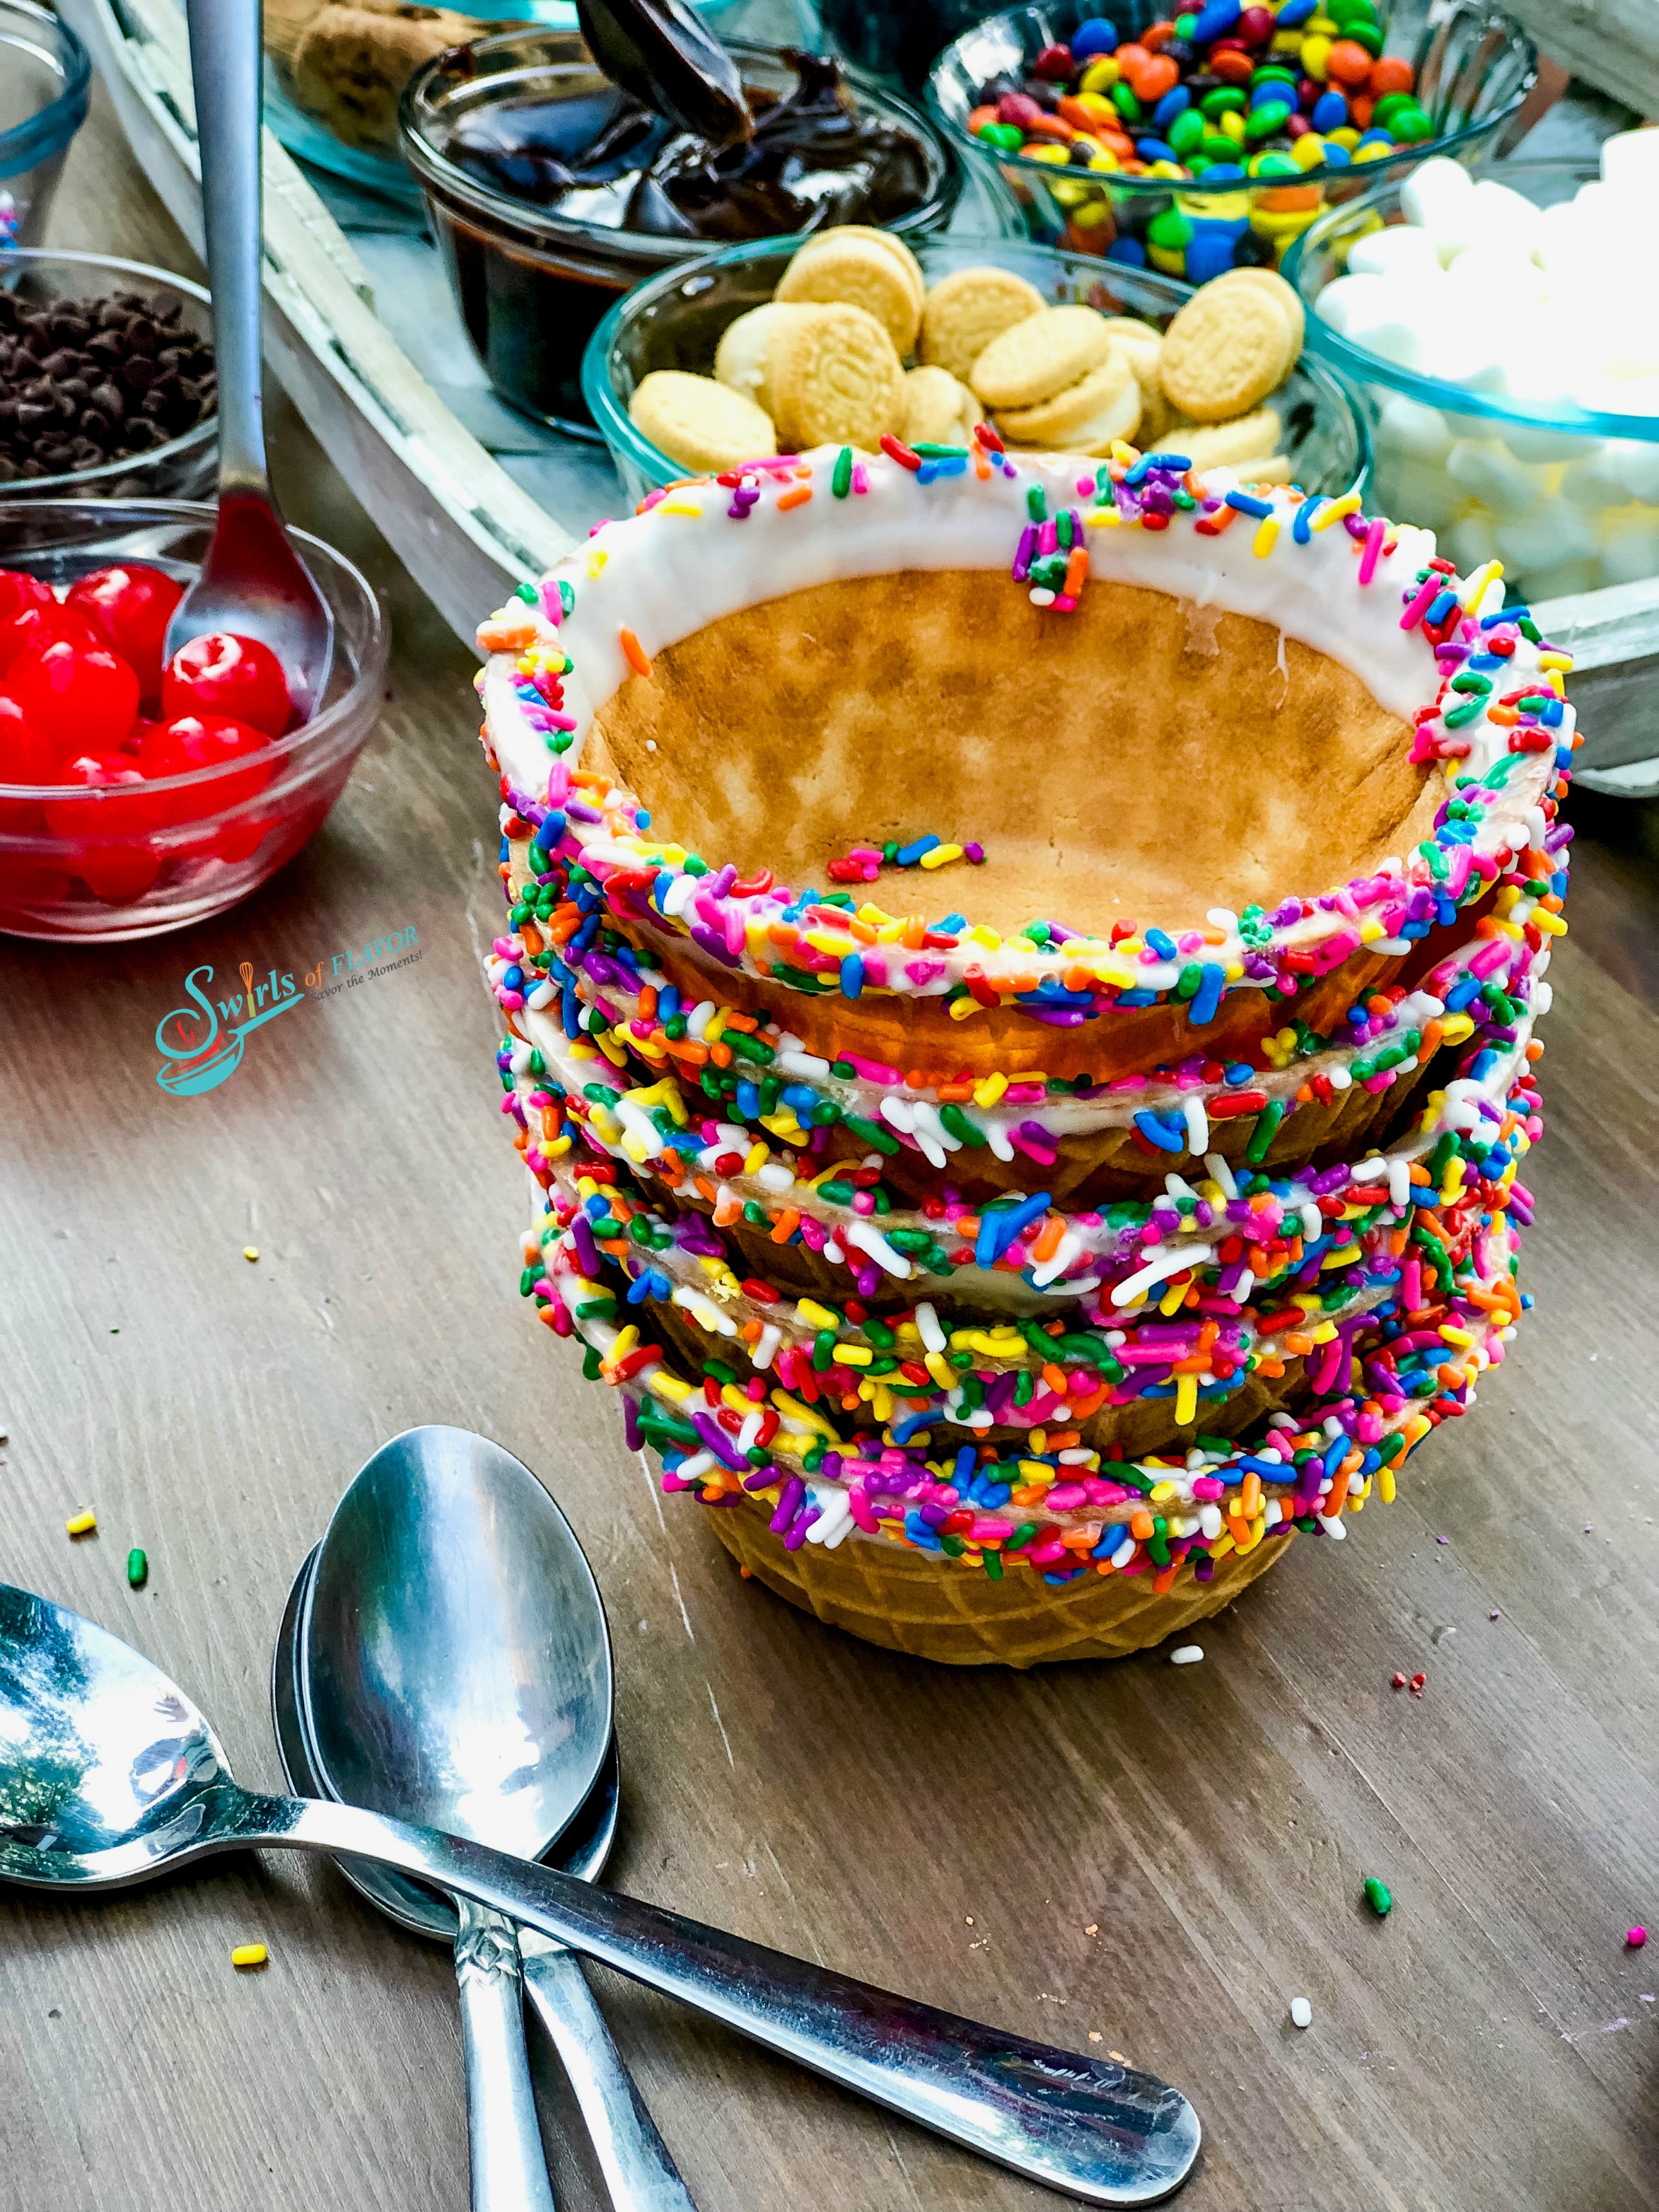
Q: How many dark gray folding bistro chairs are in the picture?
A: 0